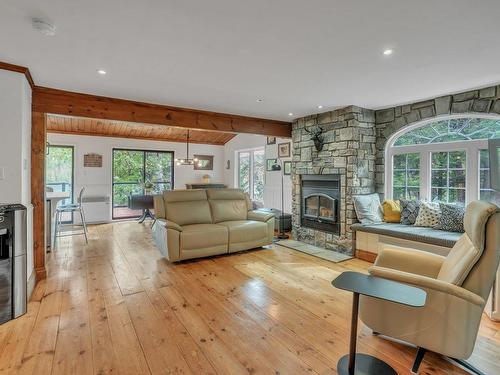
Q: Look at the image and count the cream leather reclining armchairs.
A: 1